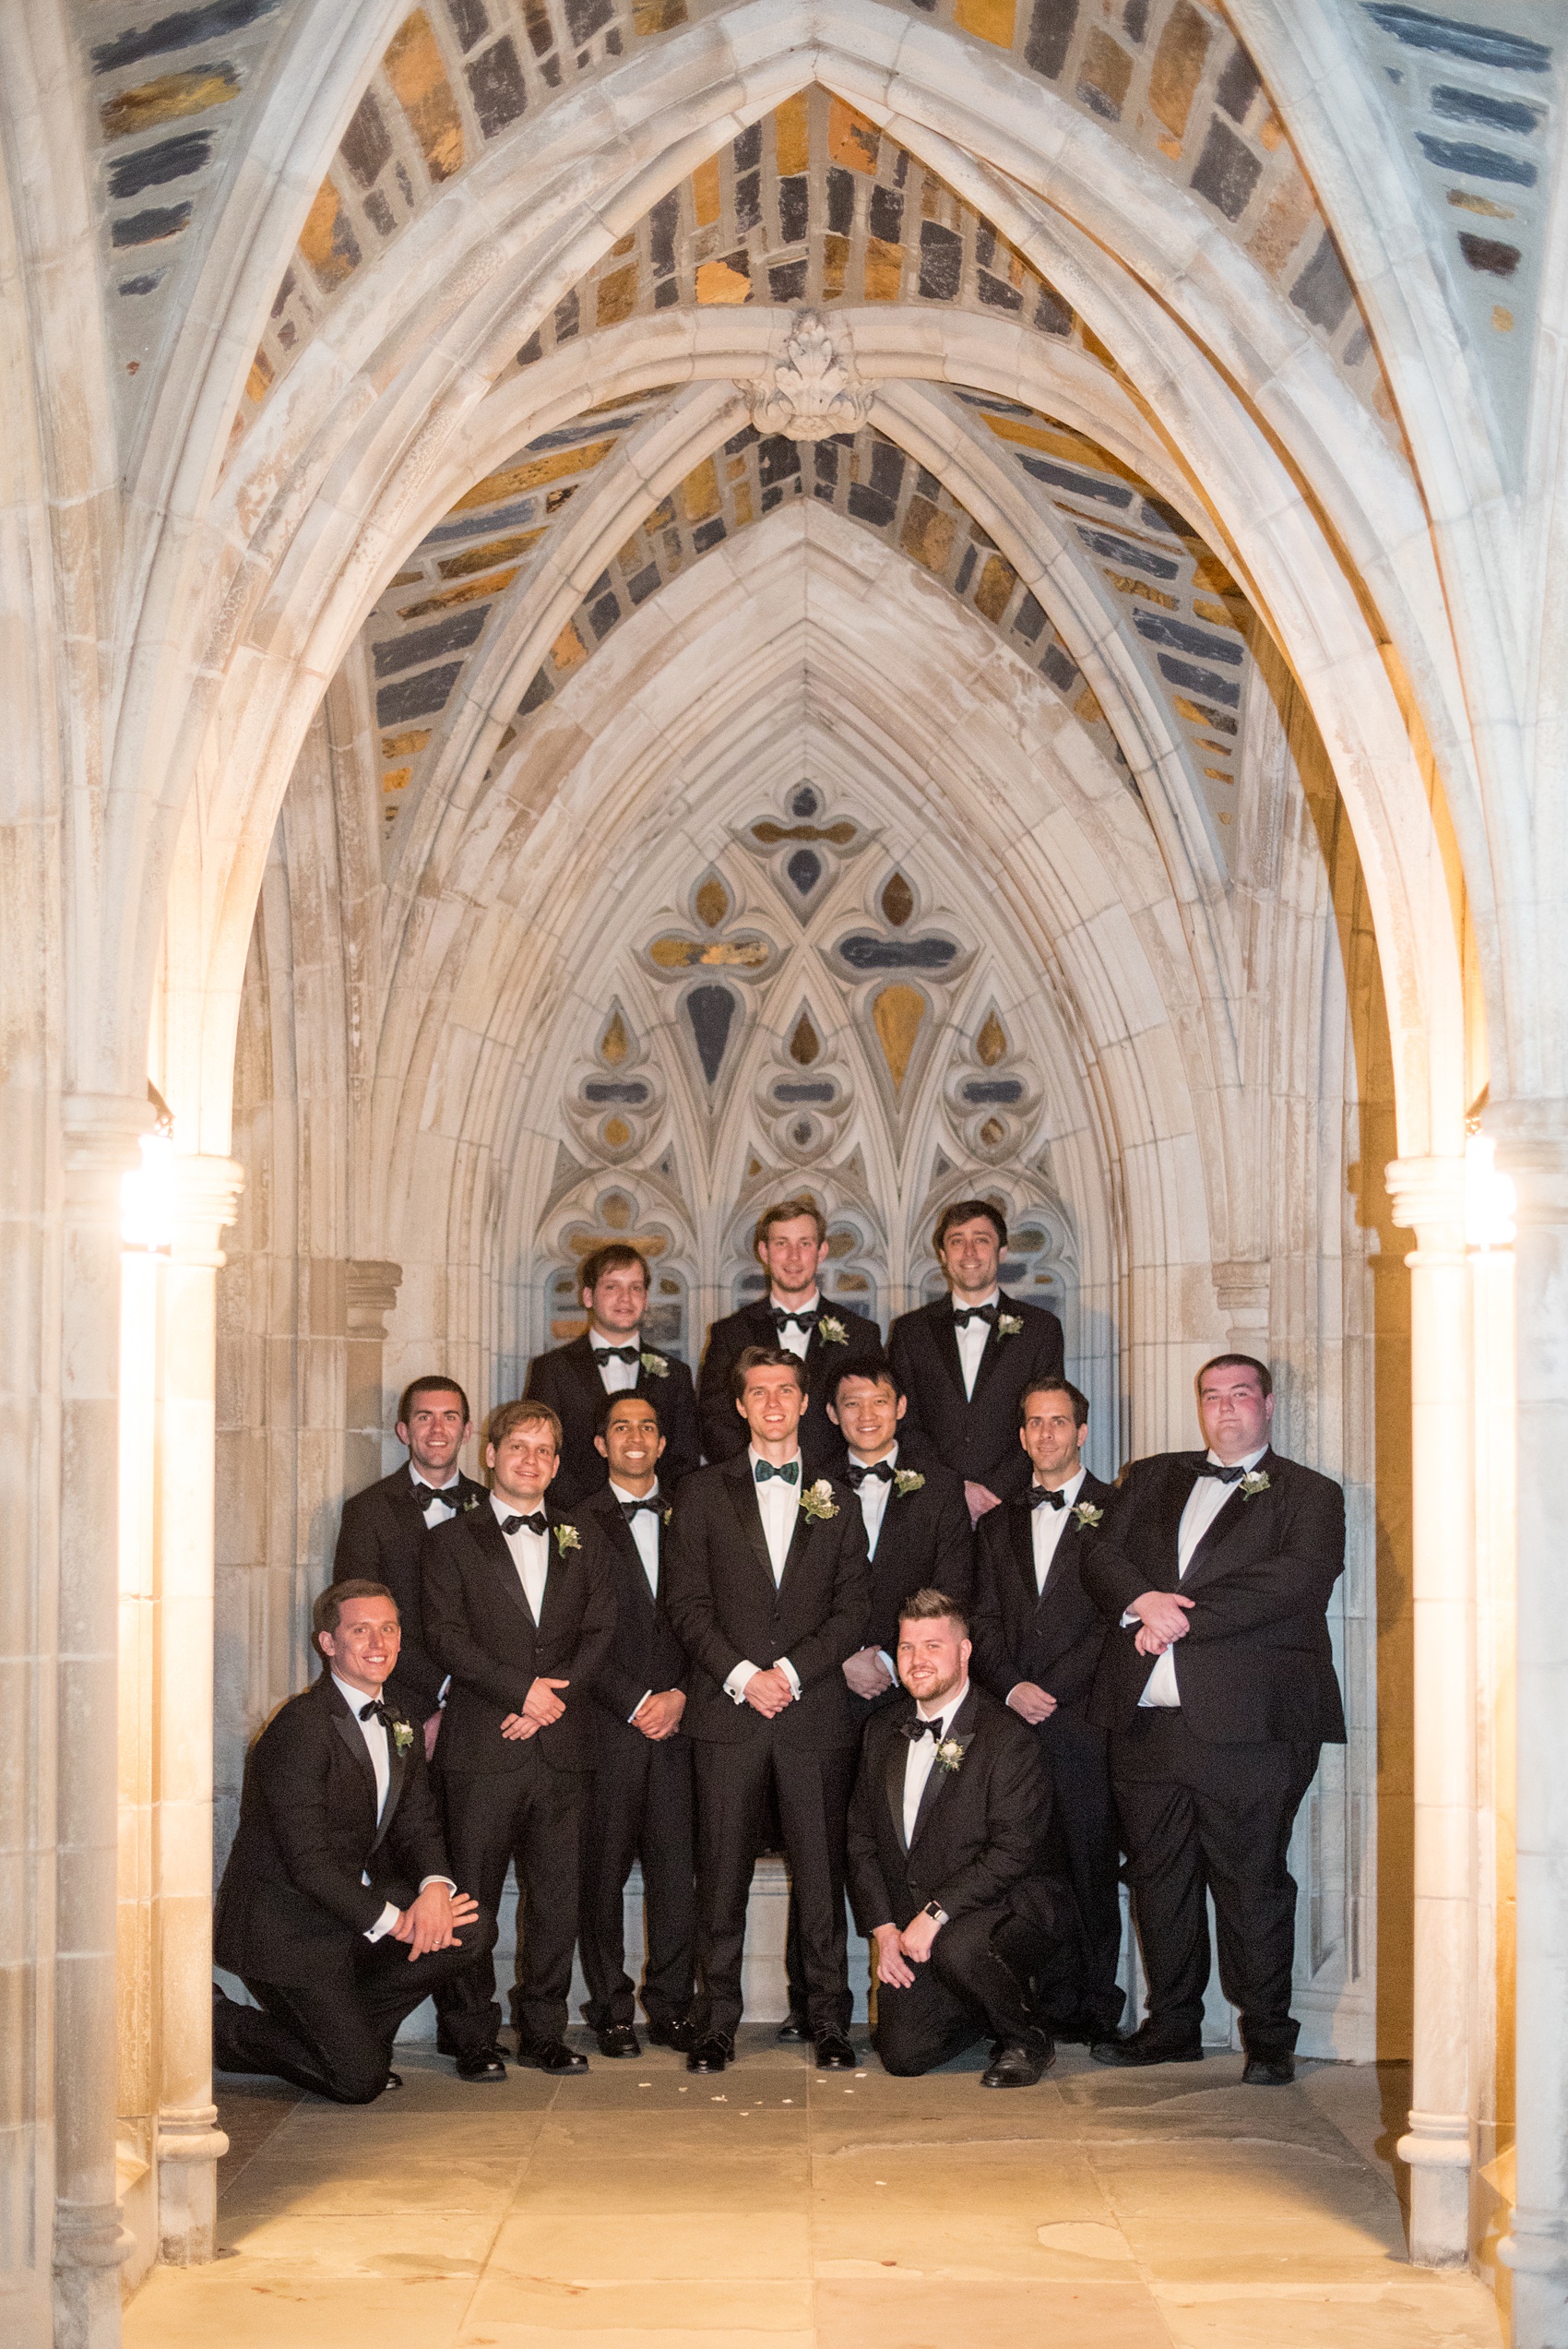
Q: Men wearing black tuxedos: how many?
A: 12